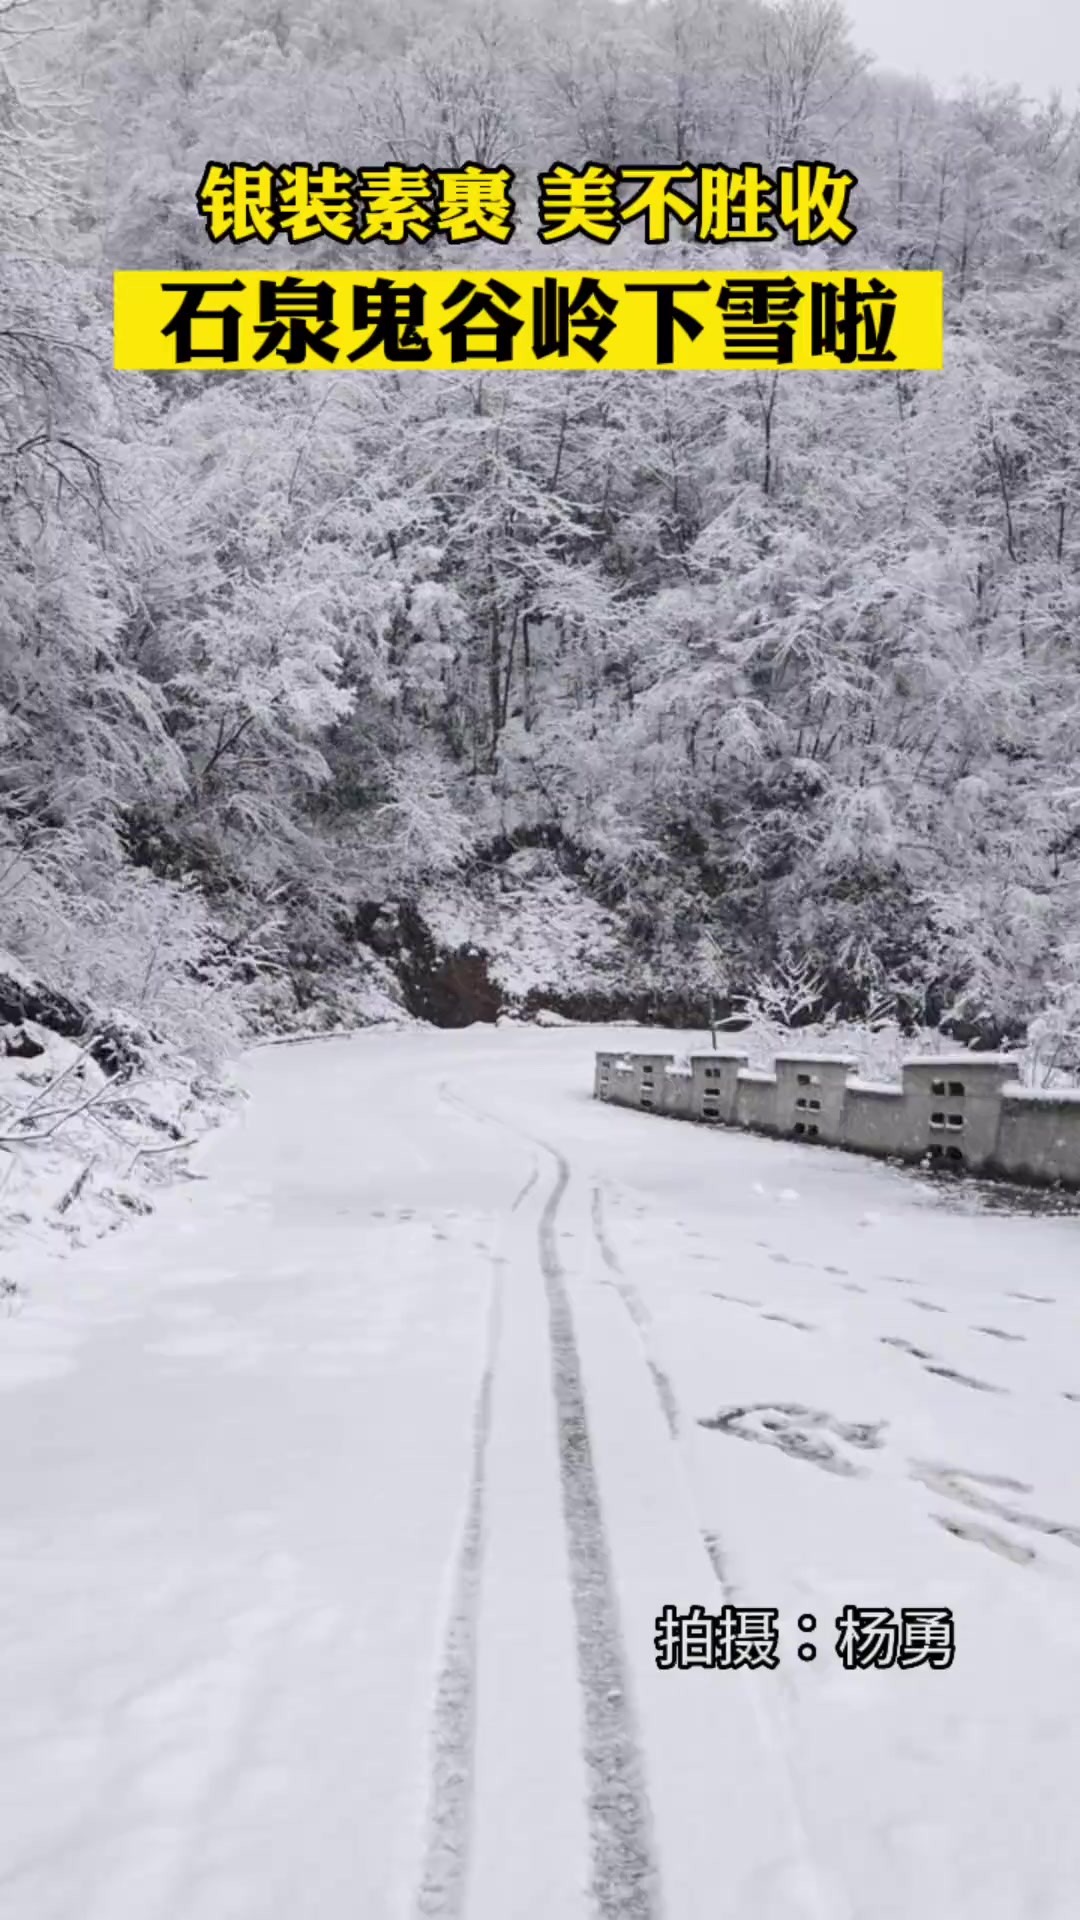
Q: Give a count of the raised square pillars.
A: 5